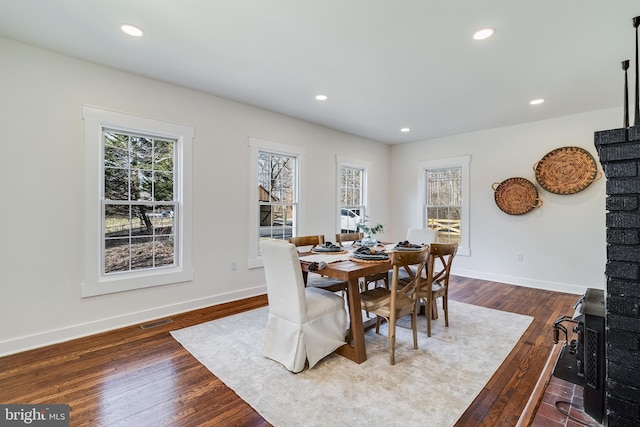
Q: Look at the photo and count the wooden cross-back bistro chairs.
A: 4